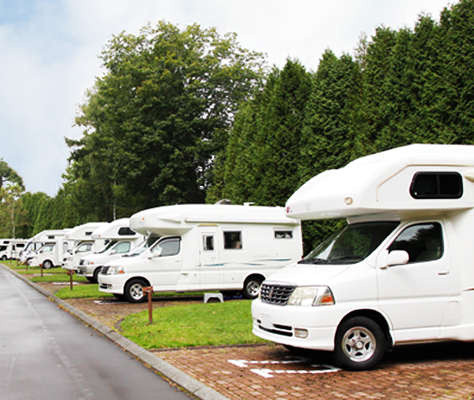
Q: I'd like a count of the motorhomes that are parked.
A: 7